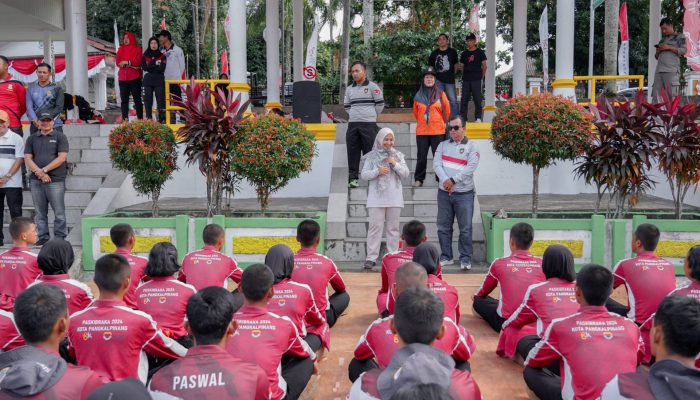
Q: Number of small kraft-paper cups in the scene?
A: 0